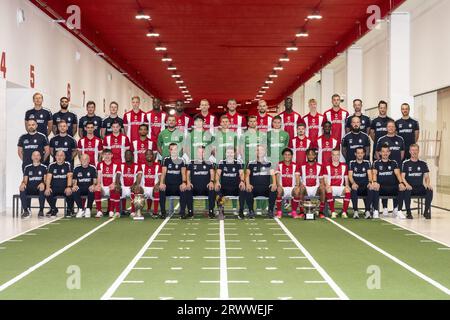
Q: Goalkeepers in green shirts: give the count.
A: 5